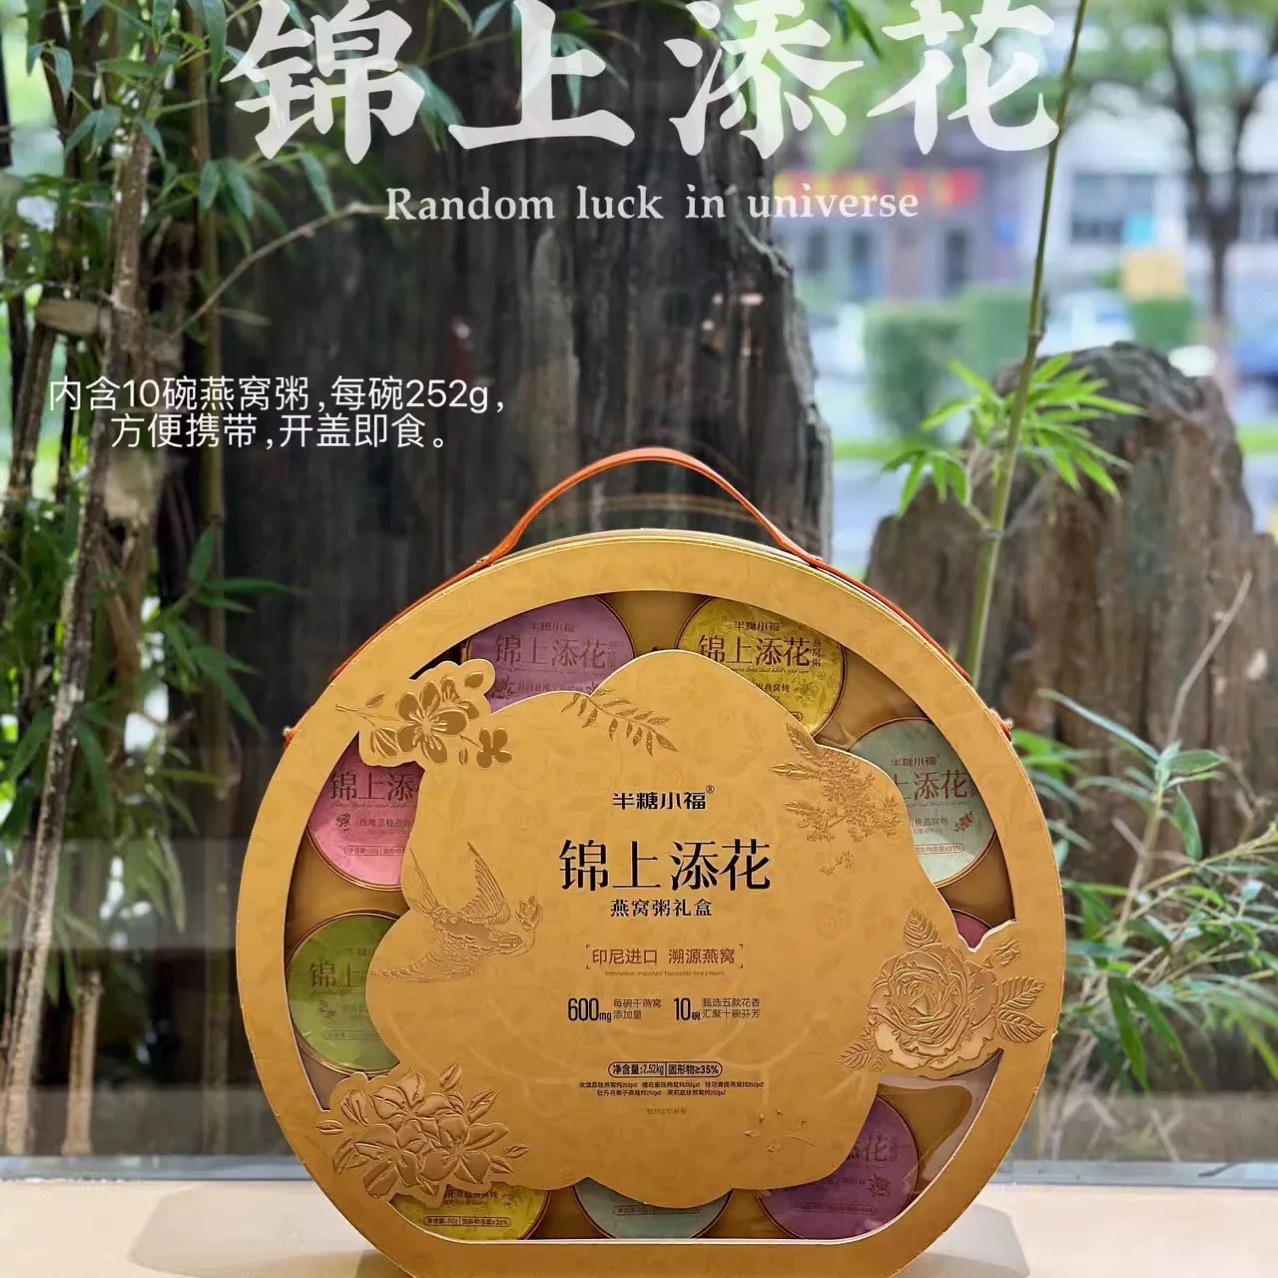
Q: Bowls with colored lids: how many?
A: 9